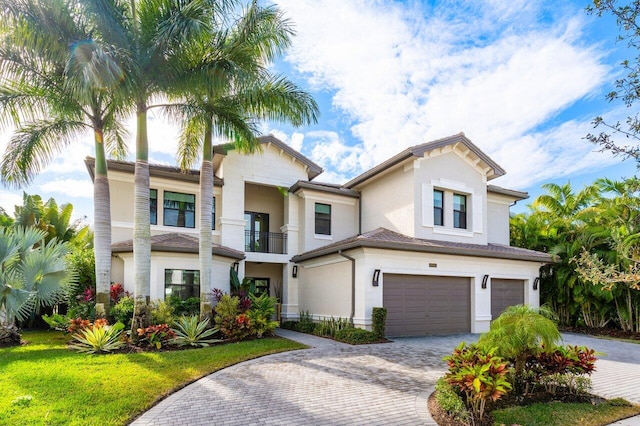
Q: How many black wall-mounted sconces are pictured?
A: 5